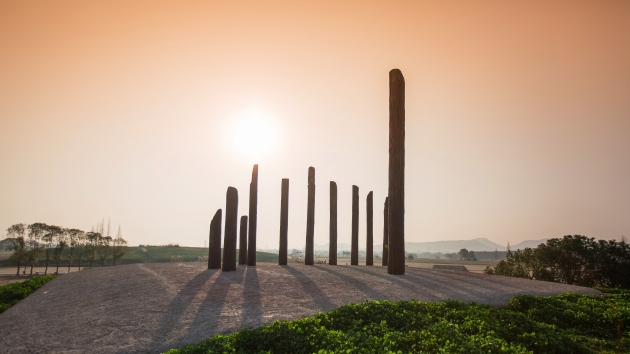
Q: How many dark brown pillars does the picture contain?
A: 11